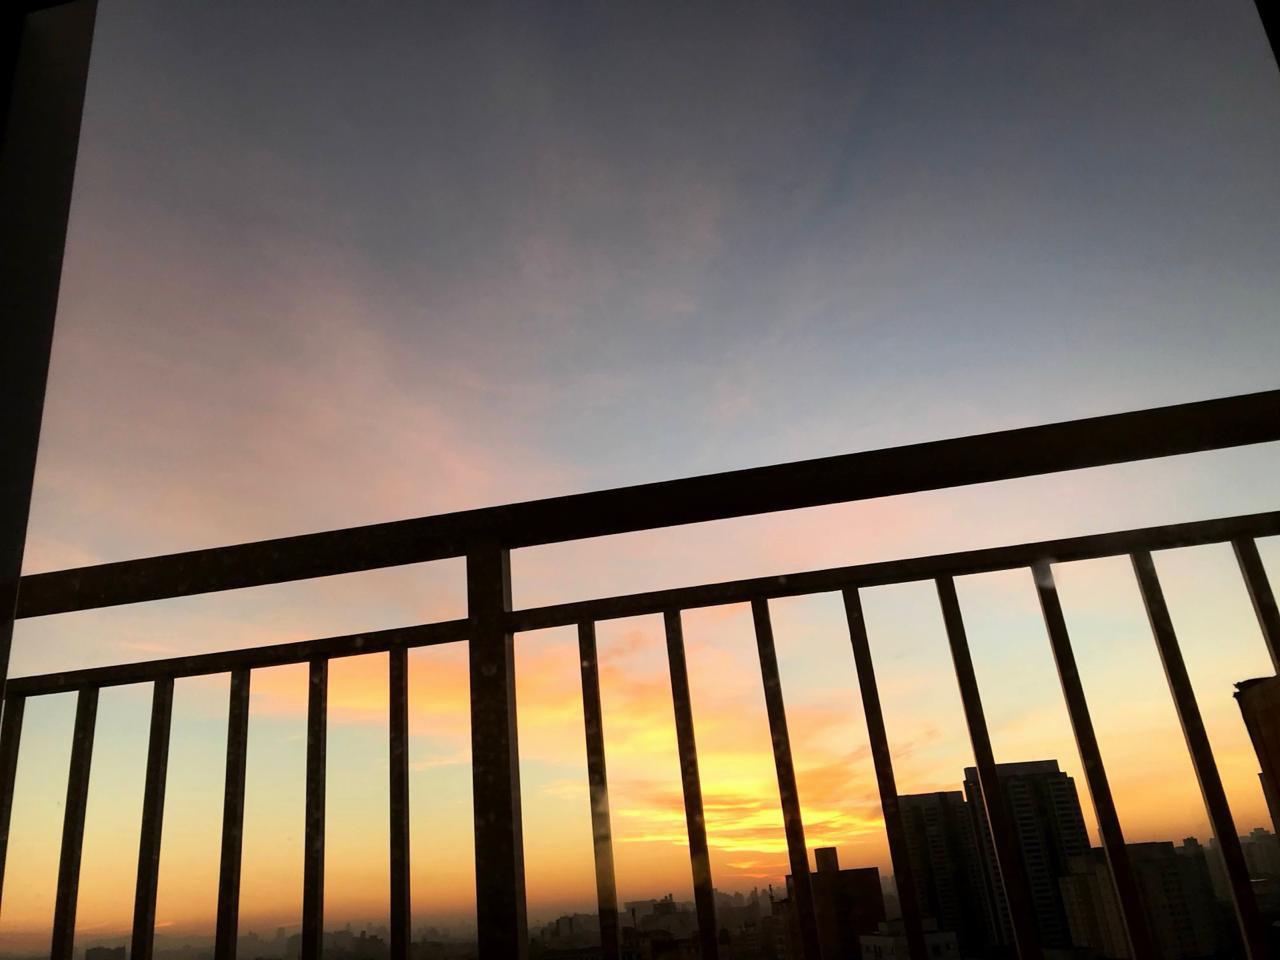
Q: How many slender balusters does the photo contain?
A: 14